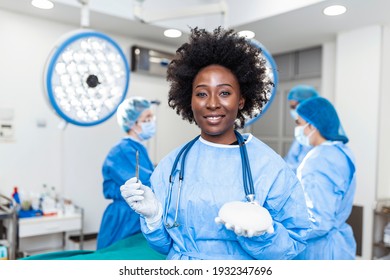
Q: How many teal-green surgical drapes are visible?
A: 1